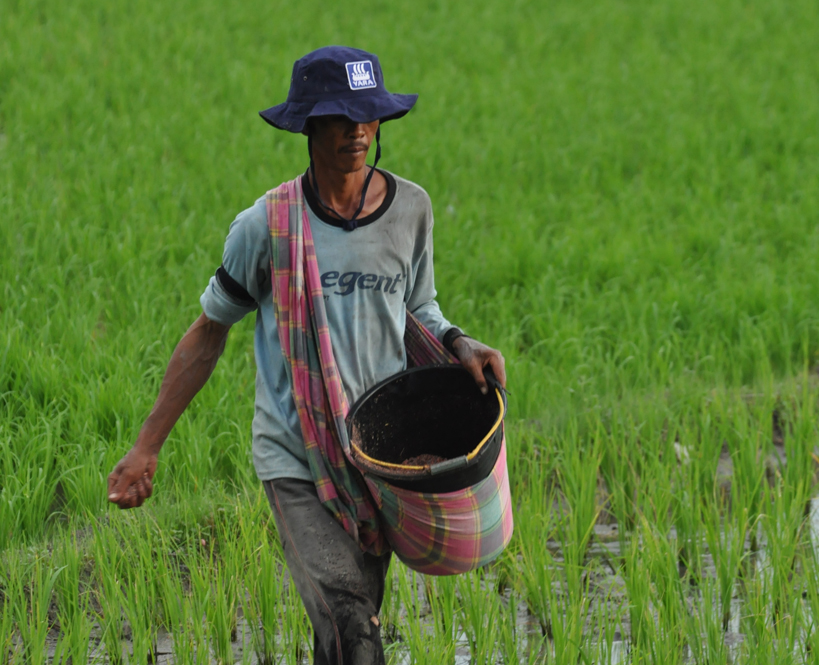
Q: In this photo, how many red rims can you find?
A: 0